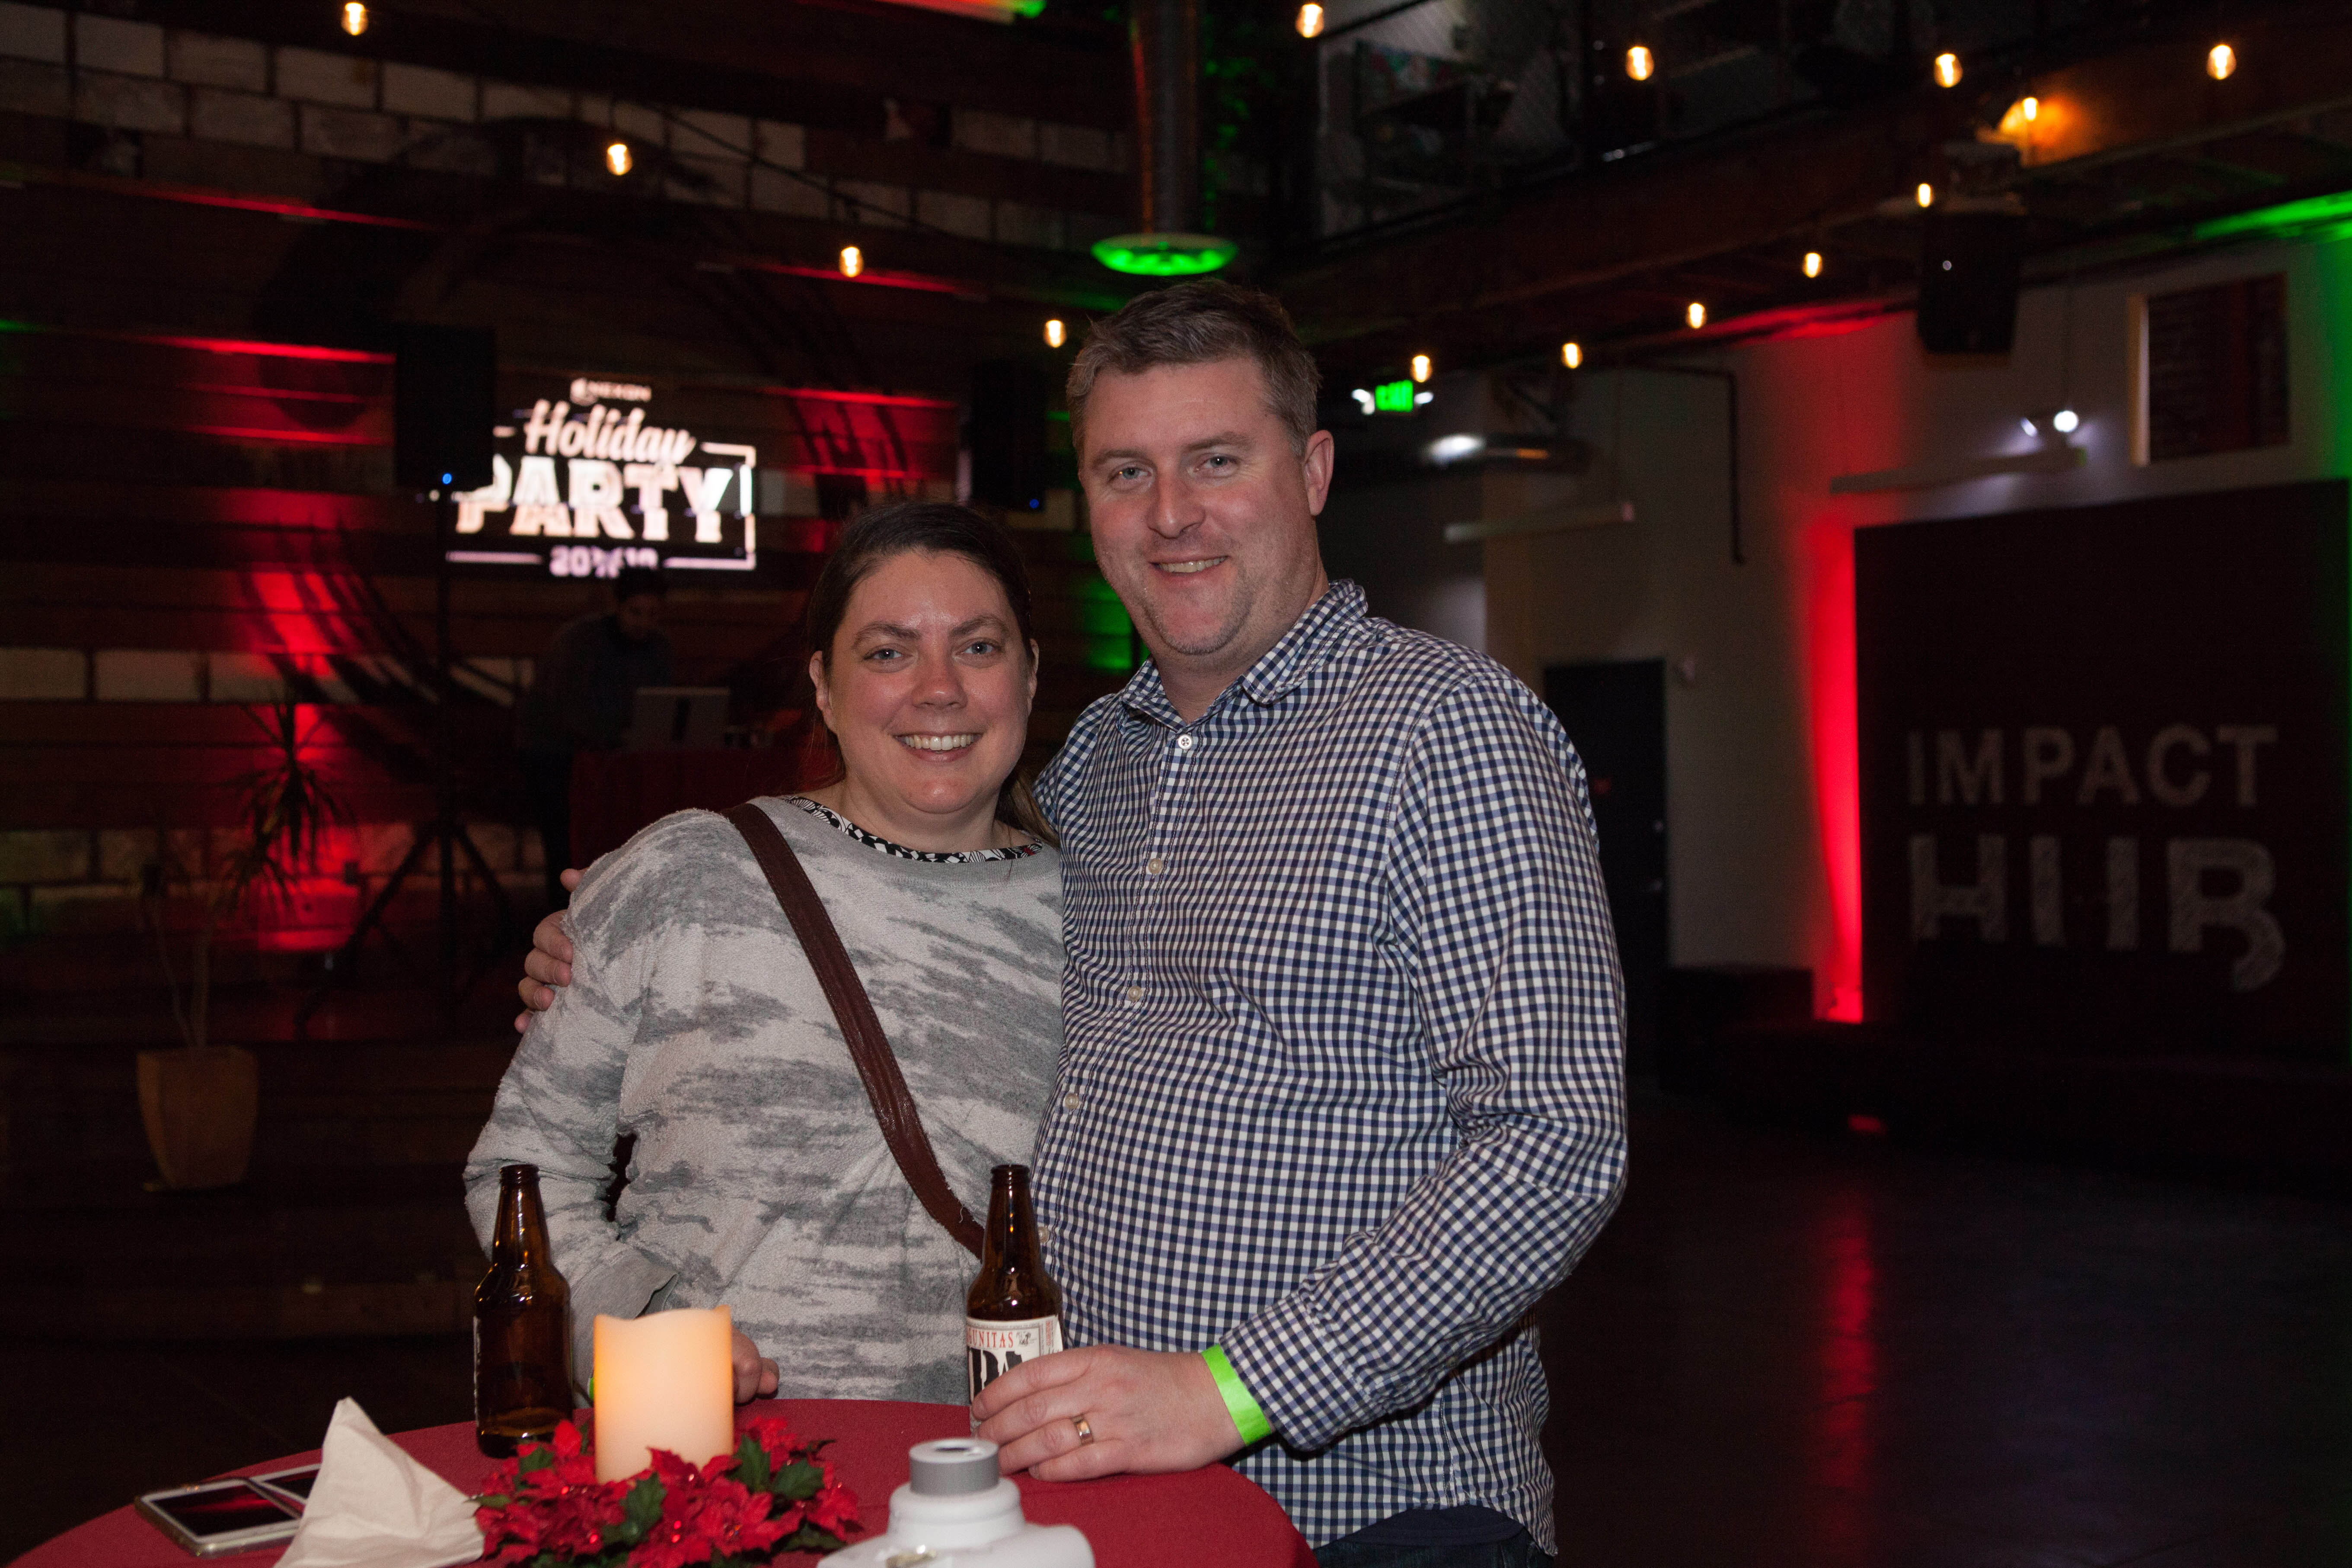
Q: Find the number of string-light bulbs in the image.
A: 14